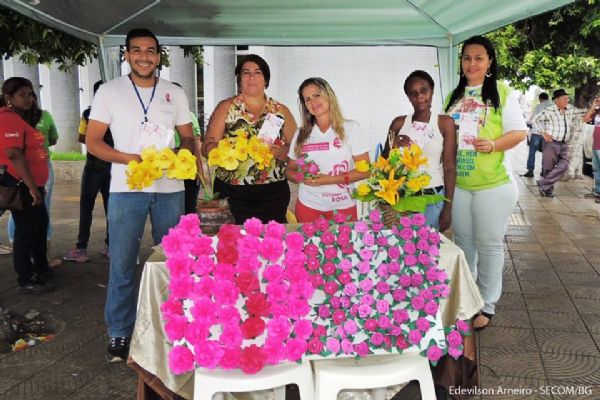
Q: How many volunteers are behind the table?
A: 5